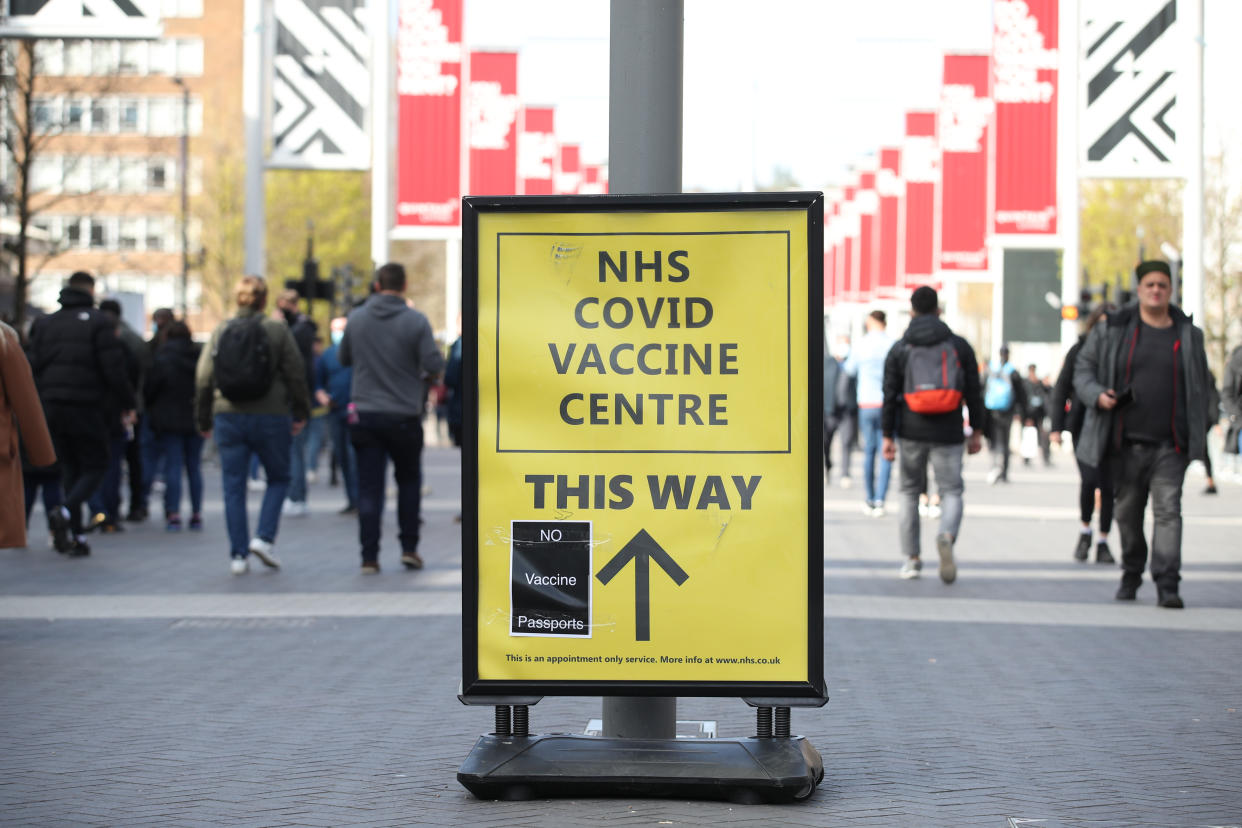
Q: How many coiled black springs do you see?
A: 4